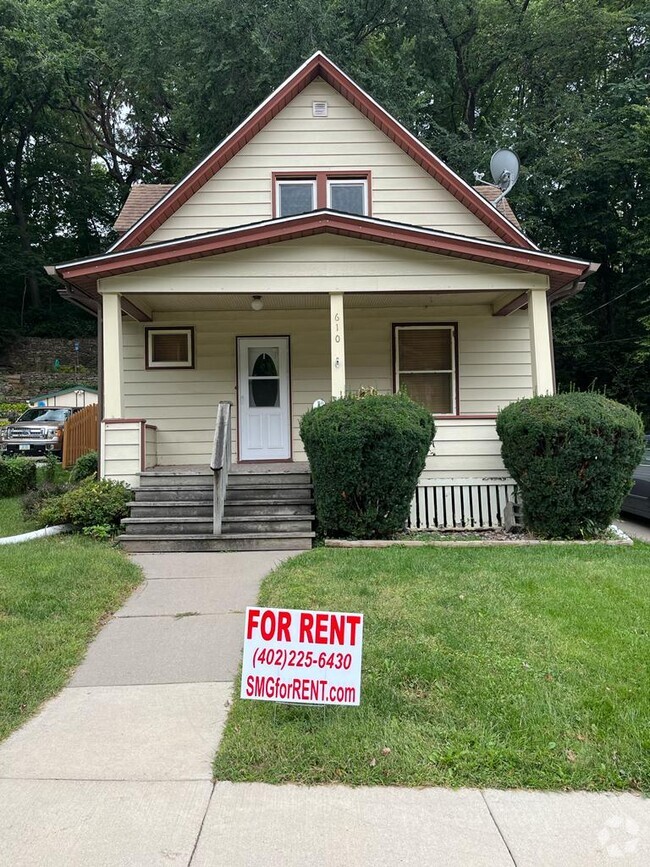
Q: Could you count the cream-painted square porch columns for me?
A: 3